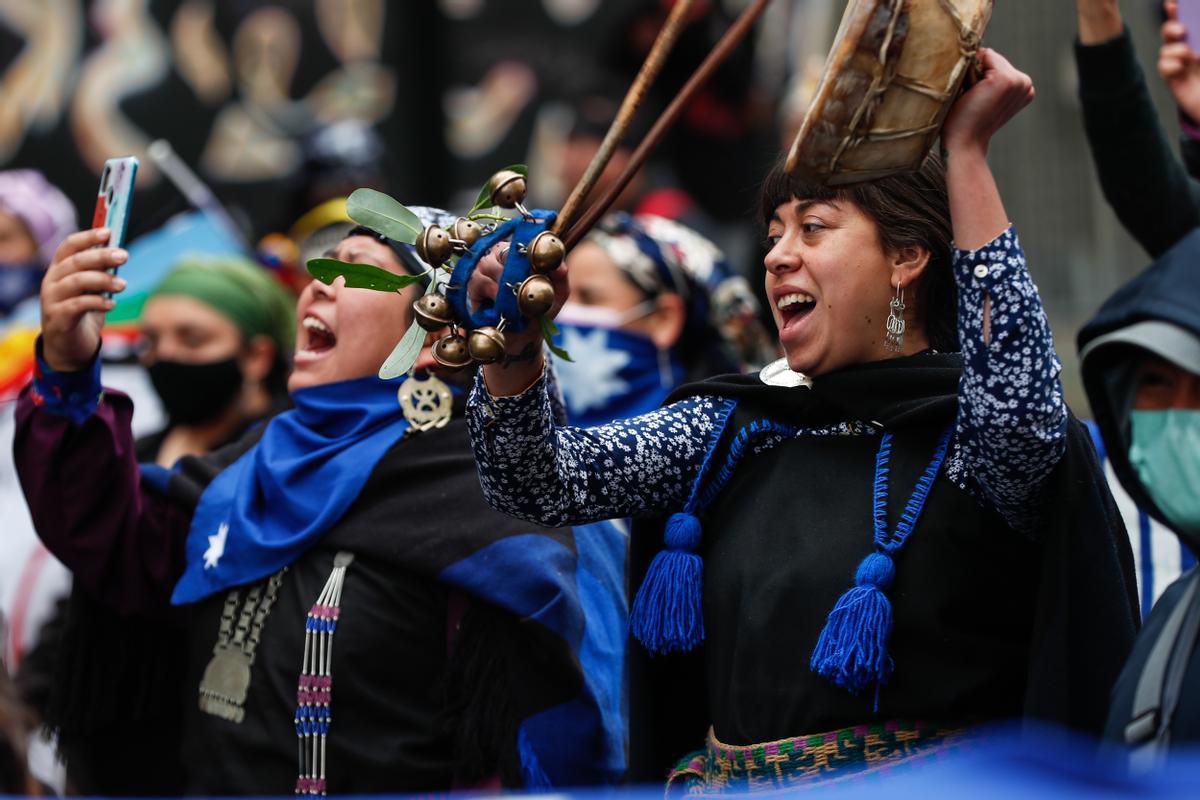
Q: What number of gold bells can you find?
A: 8